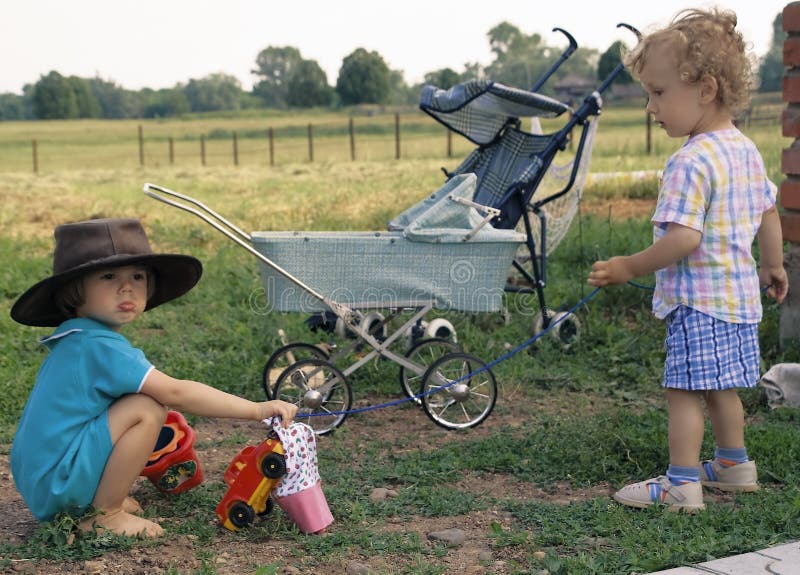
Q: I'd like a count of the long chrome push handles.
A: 1